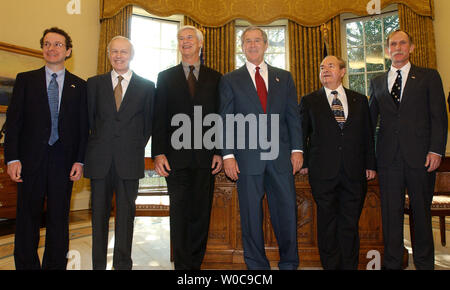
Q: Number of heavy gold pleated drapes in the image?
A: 4